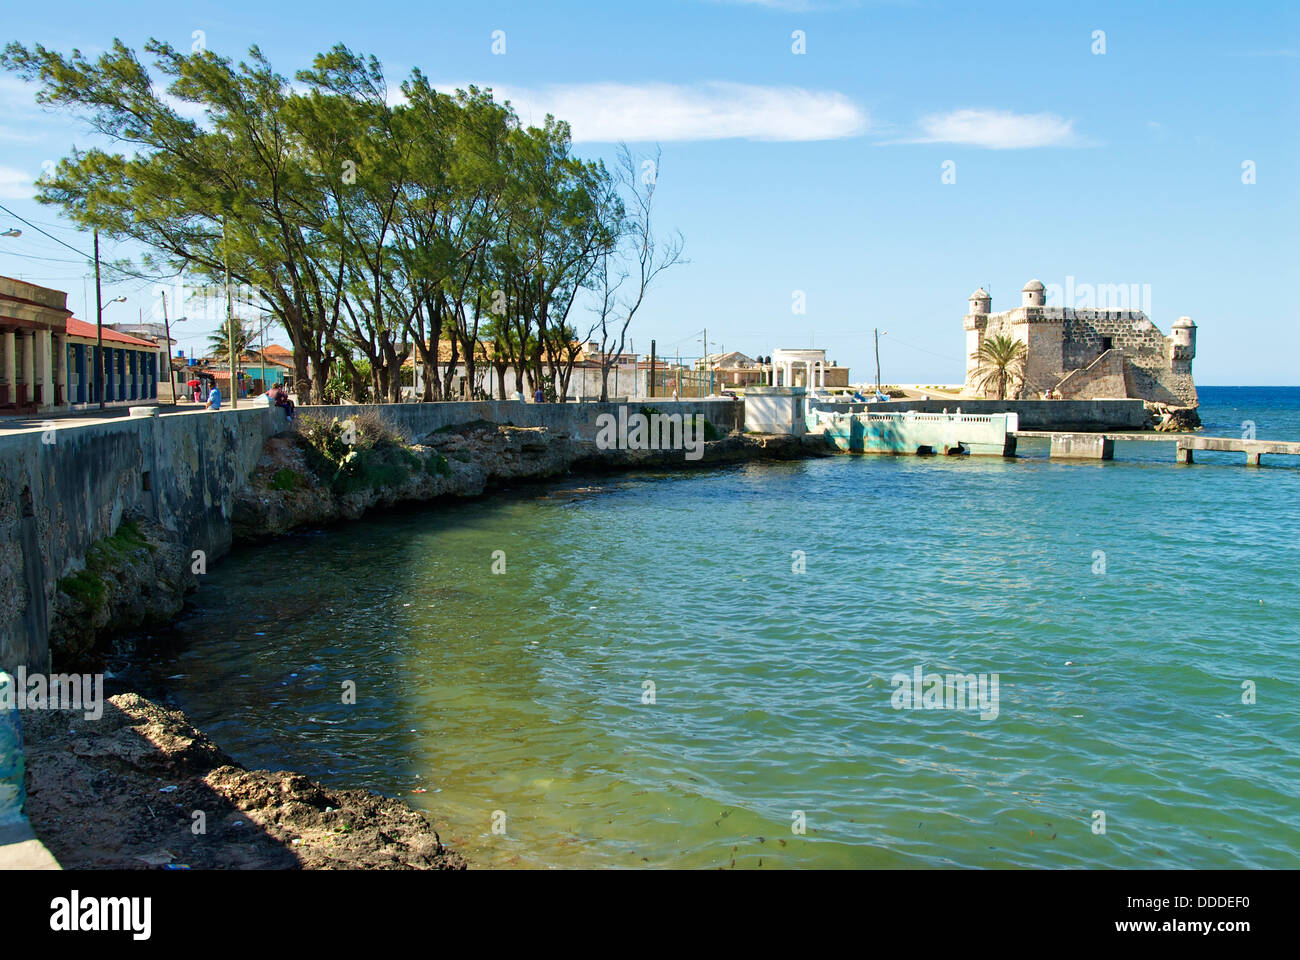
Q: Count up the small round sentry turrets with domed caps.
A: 3